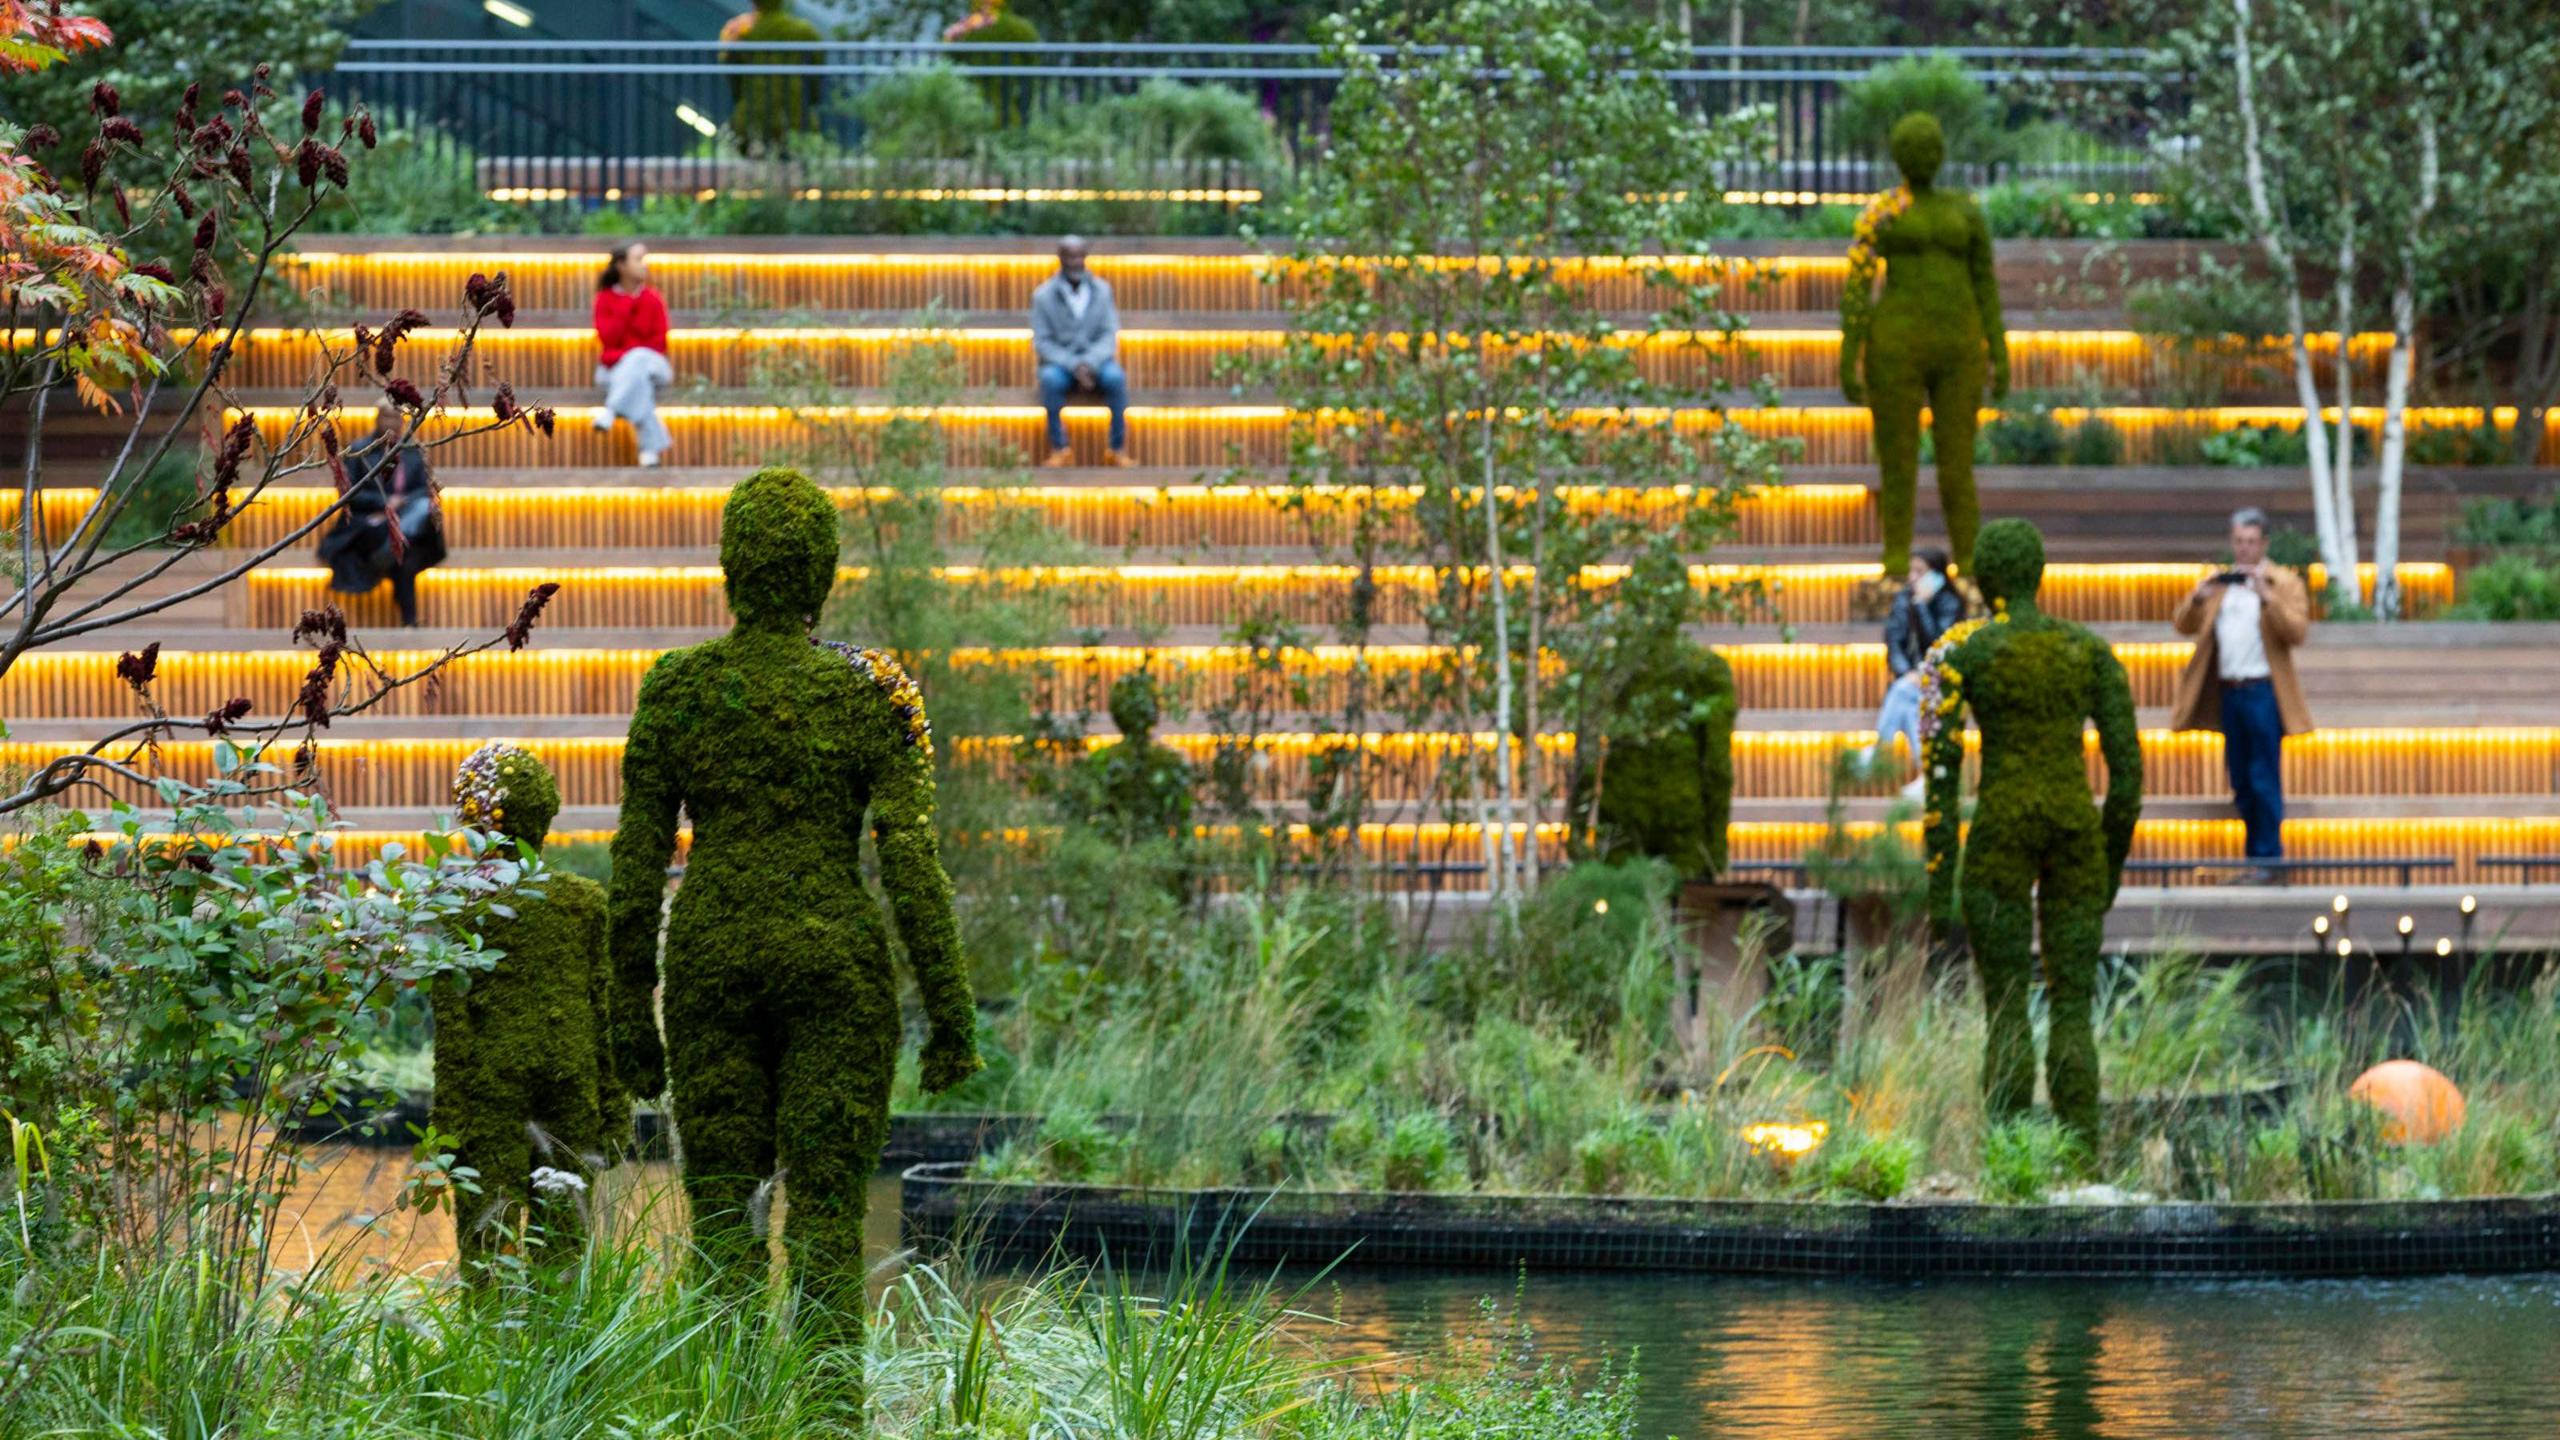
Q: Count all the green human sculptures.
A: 8